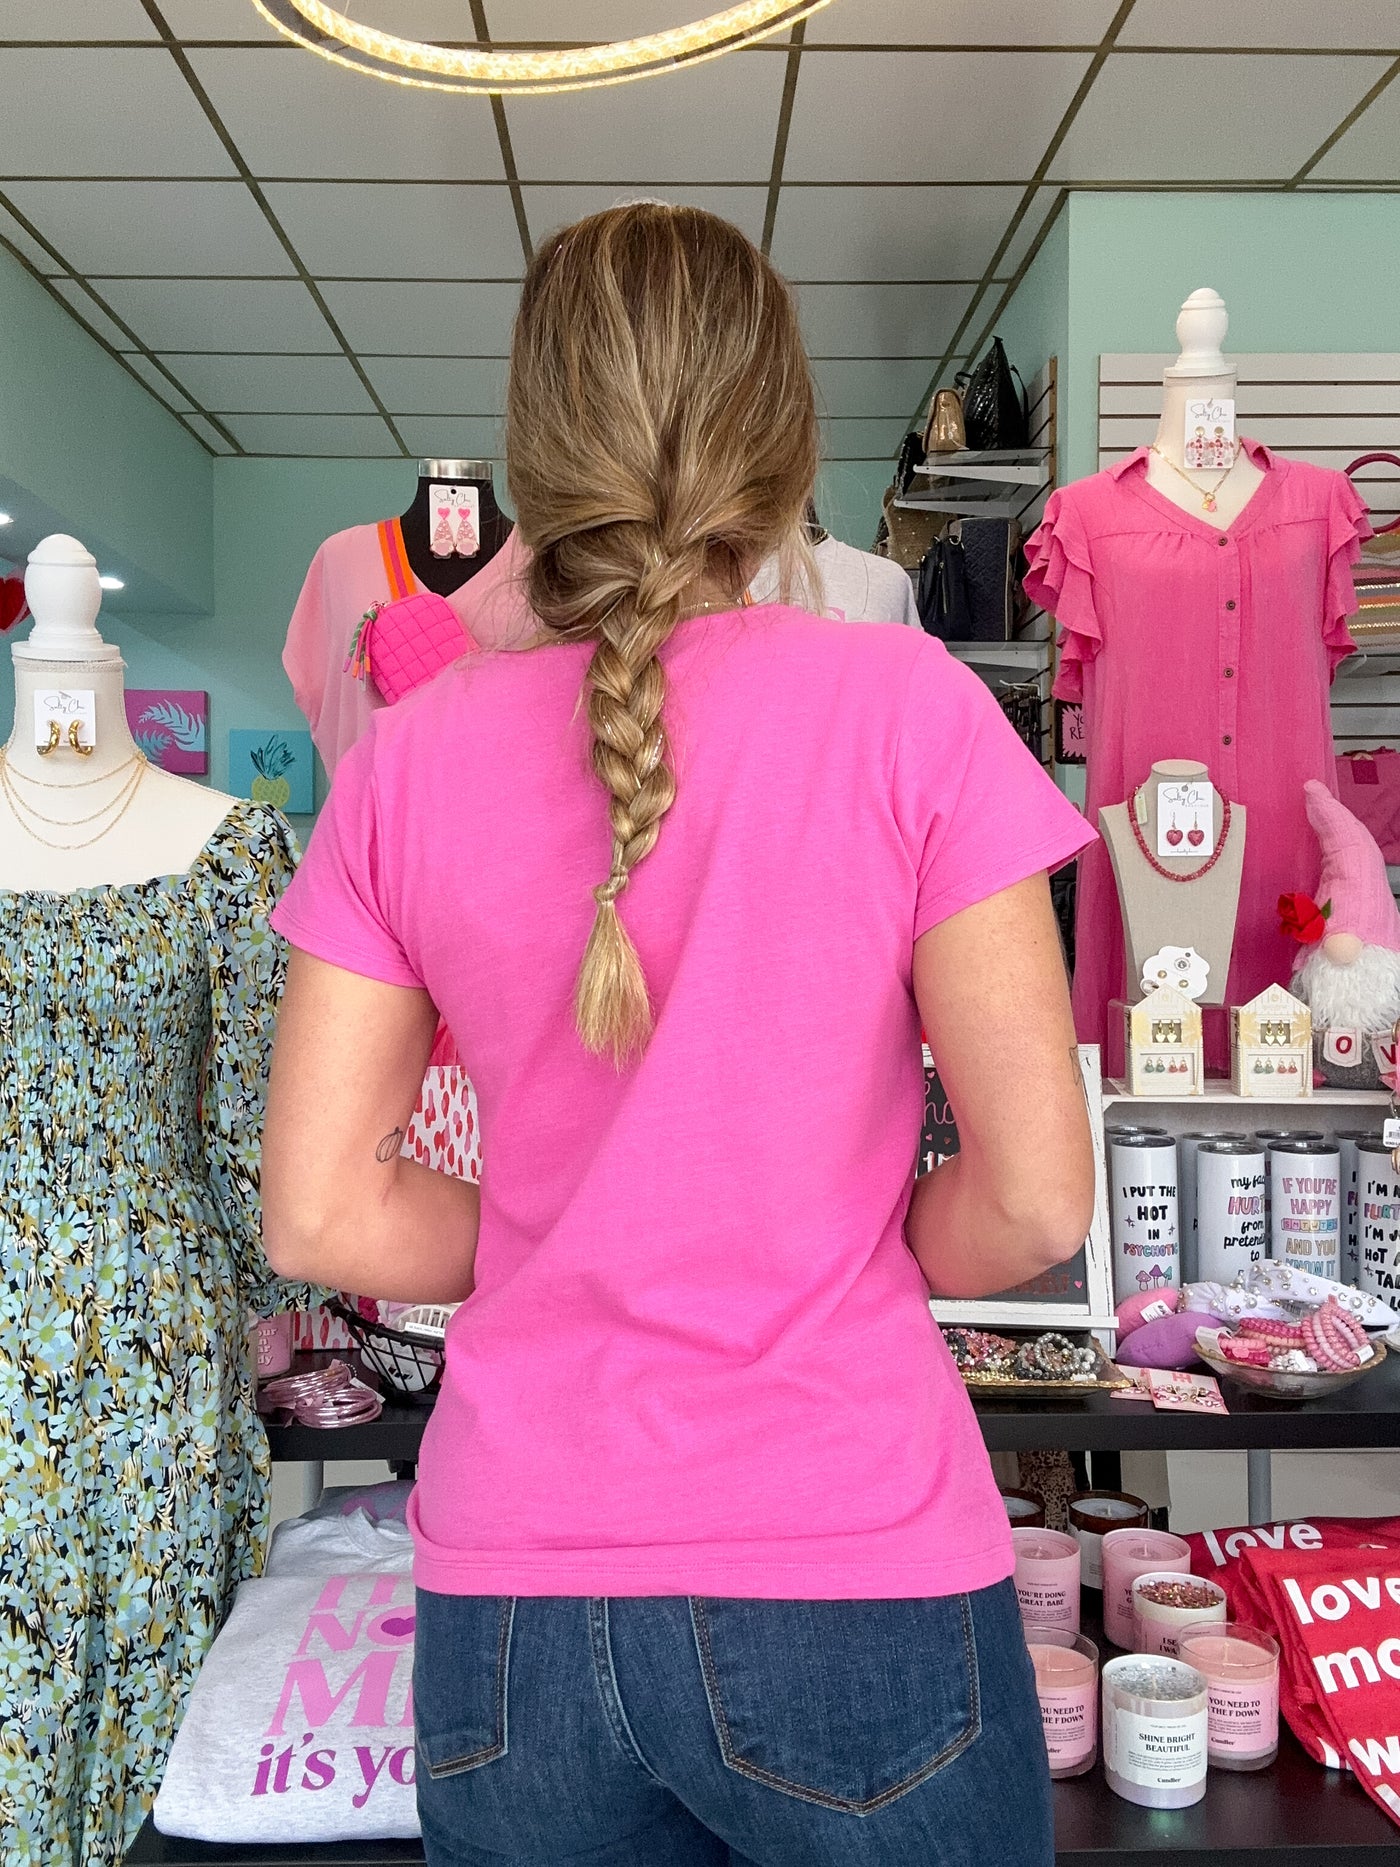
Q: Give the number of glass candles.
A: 8